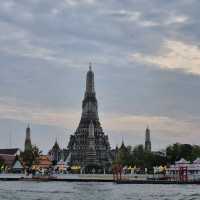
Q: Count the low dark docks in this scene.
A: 1